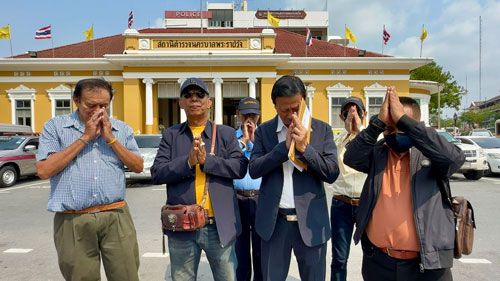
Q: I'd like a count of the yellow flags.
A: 5